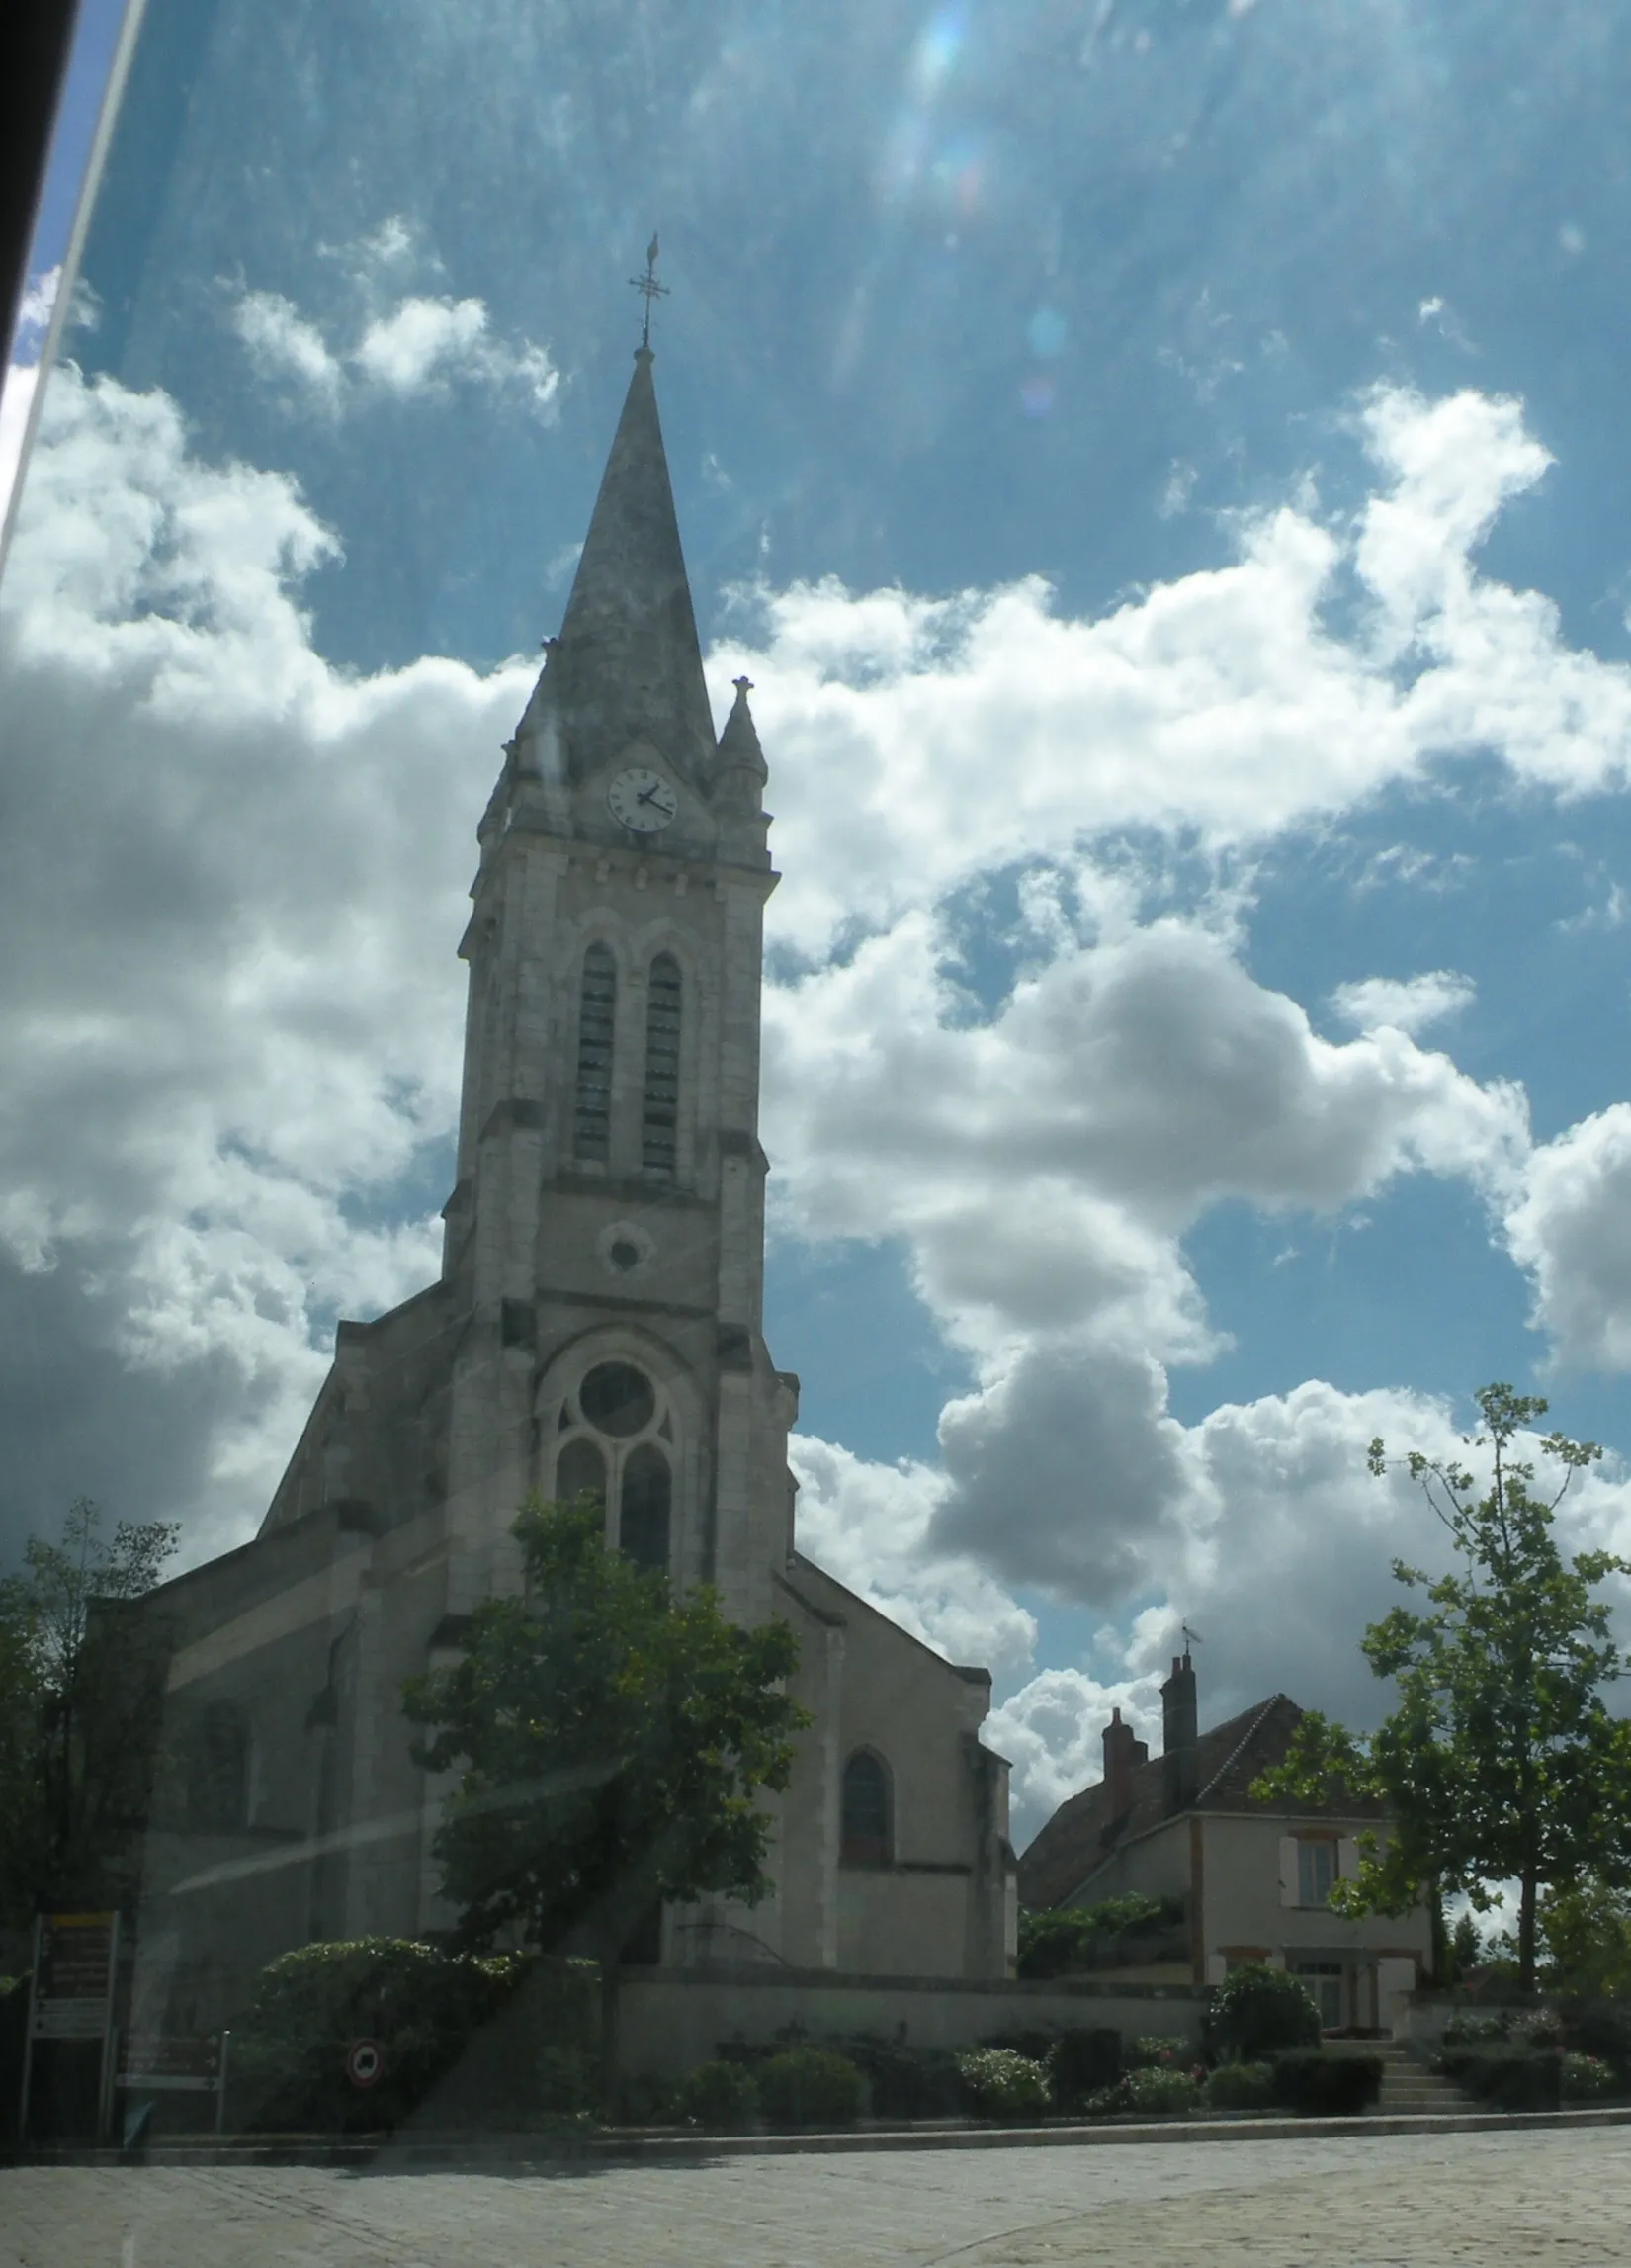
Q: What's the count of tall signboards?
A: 1